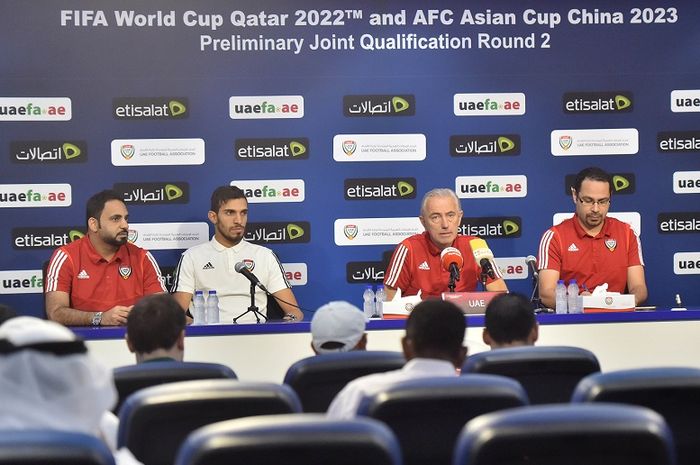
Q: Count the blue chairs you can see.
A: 9